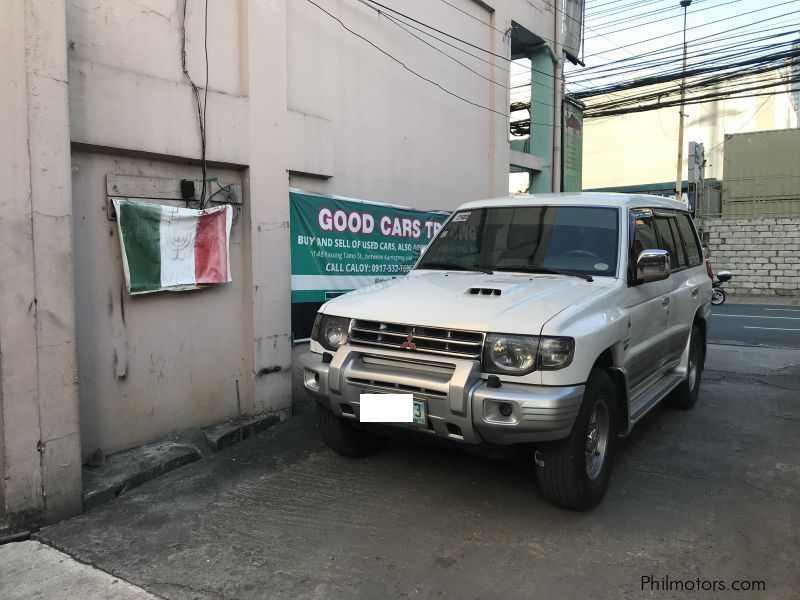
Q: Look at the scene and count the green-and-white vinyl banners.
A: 1